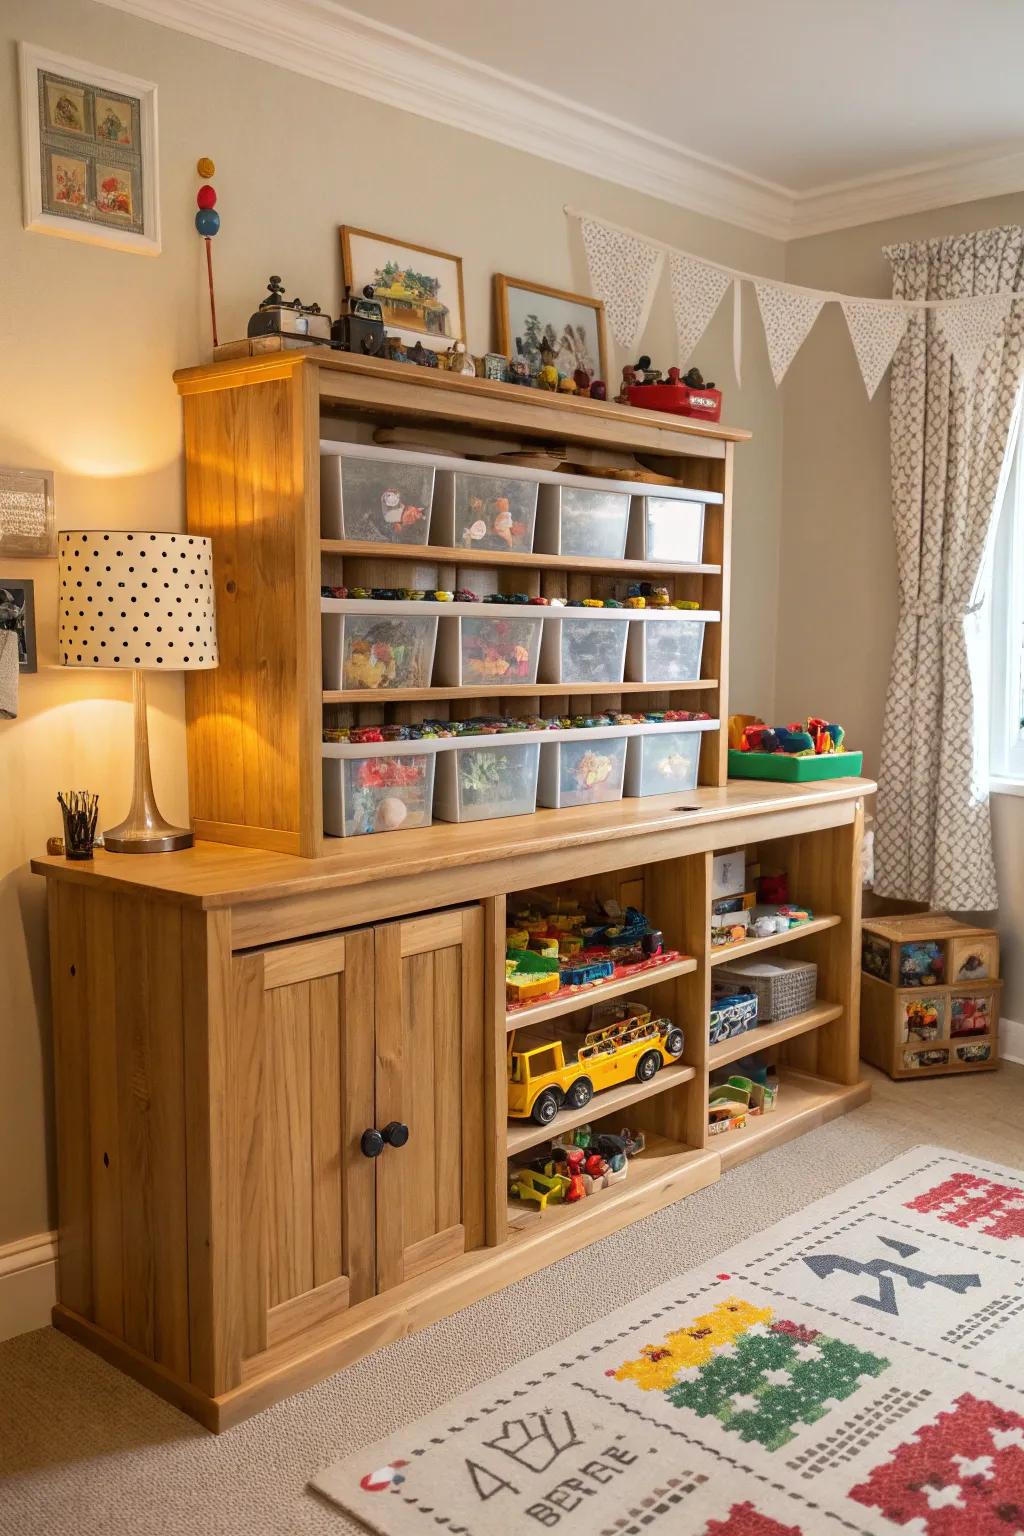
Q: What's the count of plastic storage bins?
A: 12